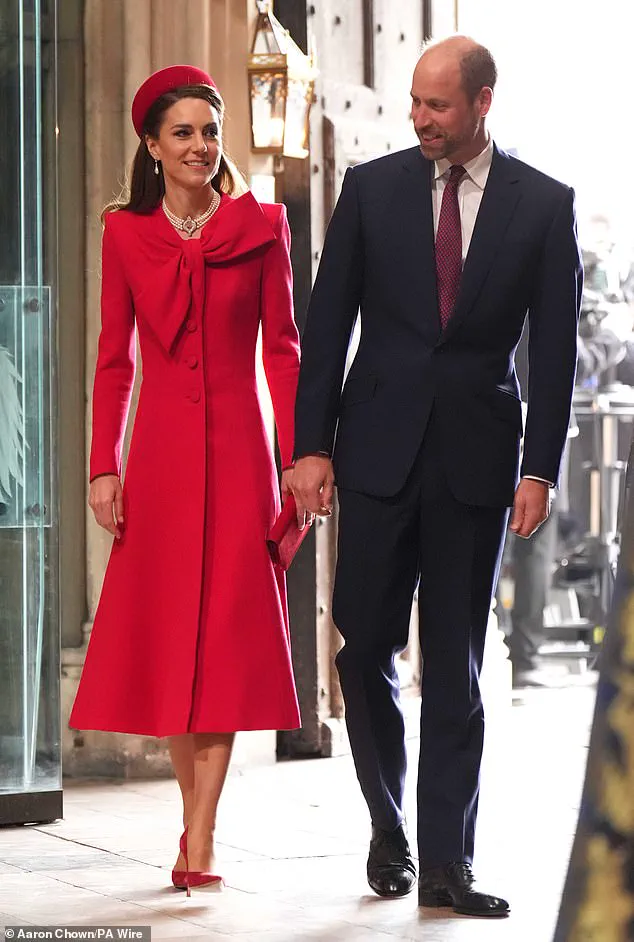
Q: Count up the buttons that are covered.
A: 3